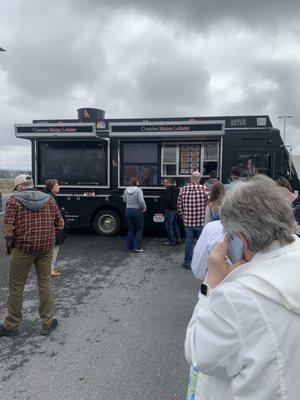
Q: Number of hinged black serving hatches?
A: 2